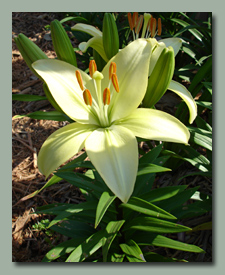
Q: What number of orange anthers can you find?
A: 12